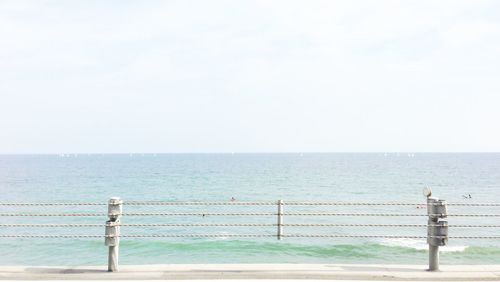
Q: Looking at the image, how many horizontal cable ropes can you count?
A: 4